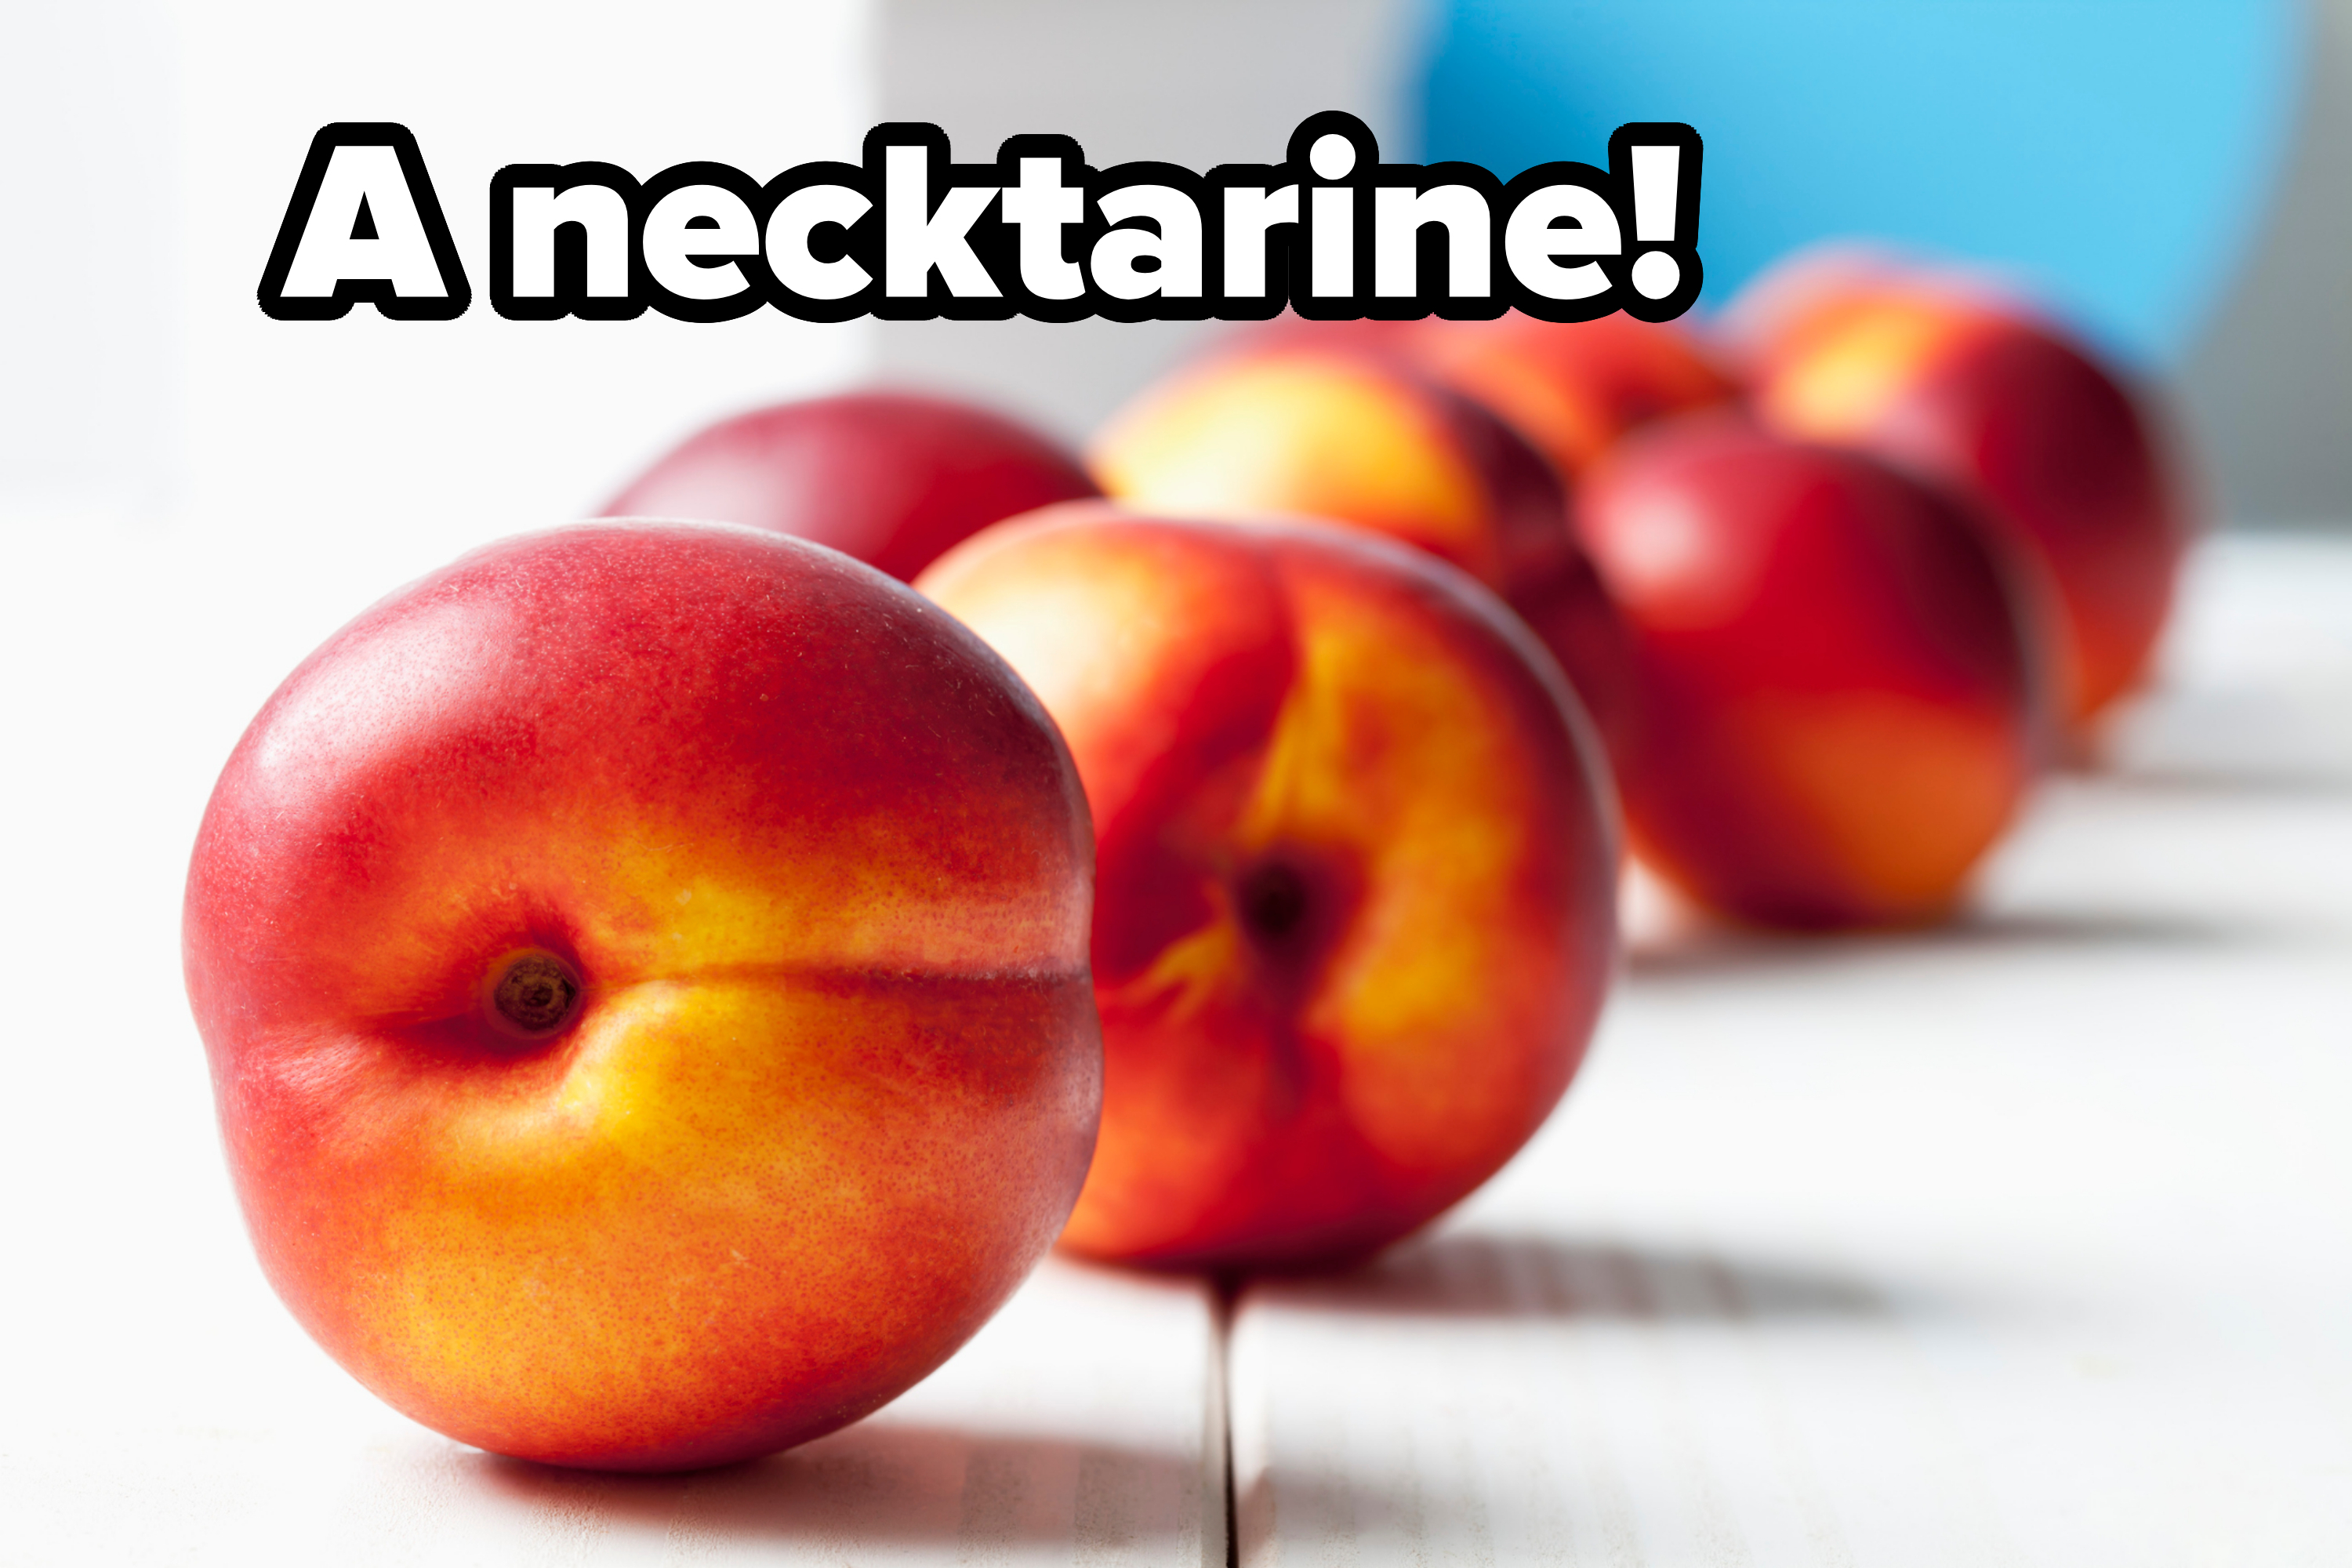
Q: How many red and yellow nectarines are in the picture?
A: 7